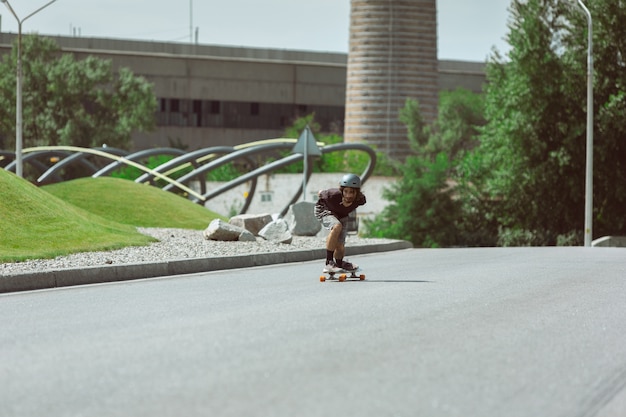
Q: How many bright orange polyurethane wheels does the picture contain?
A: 4